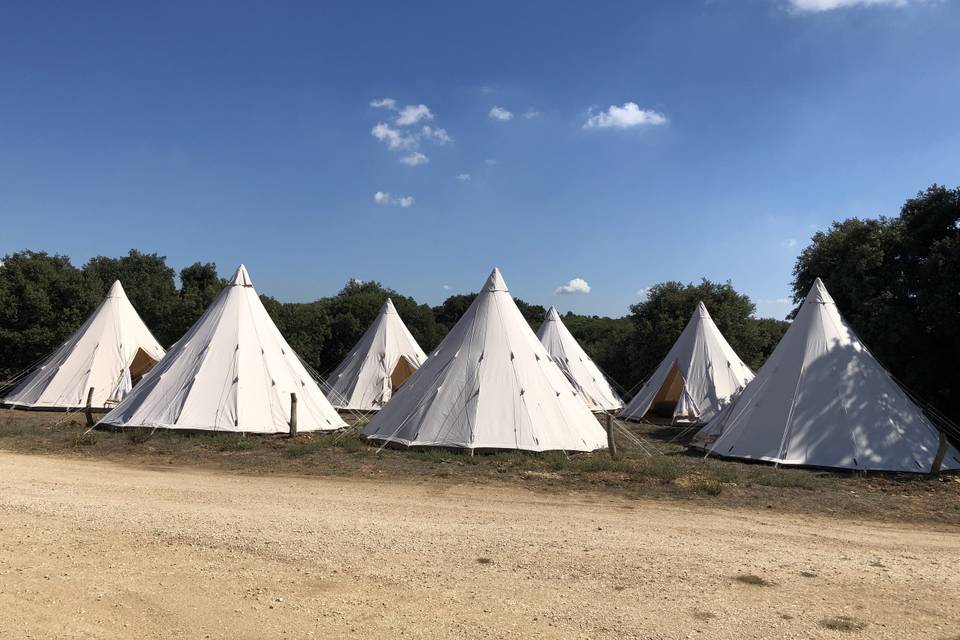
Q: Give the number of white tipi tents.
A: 7